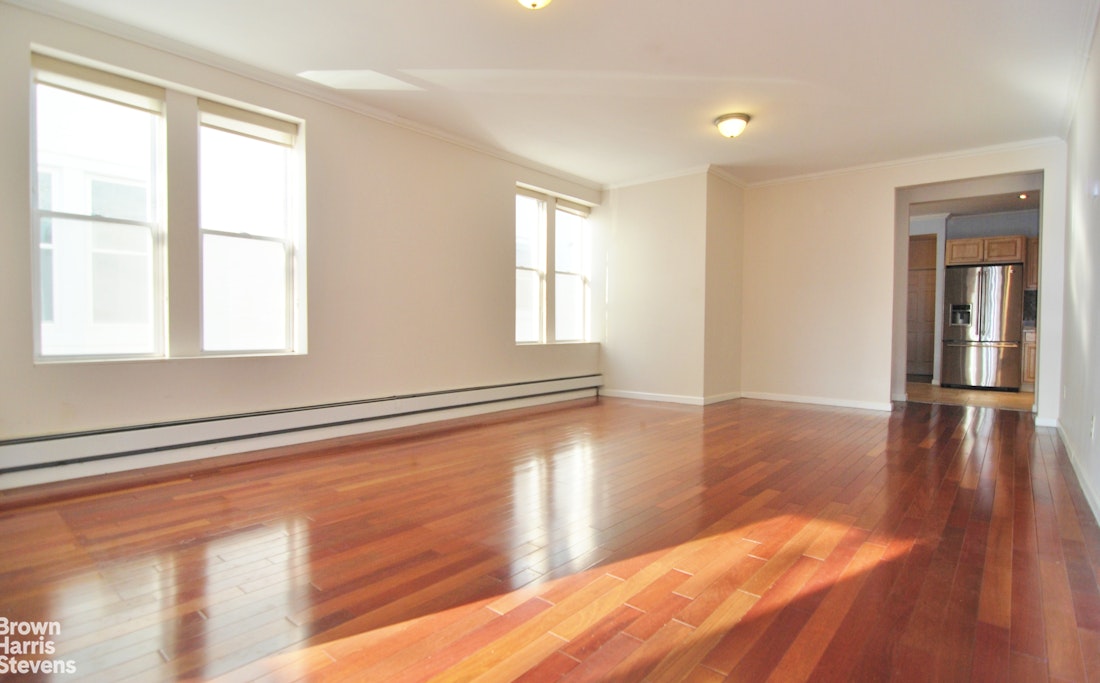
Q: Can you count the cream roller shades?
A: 4